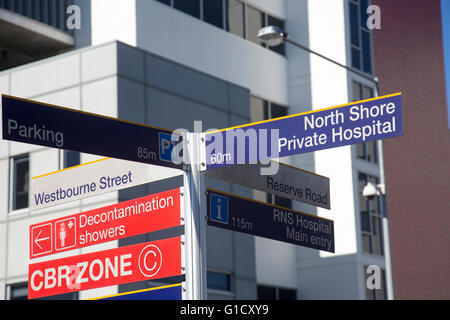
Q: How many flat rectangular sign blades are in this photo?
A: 8